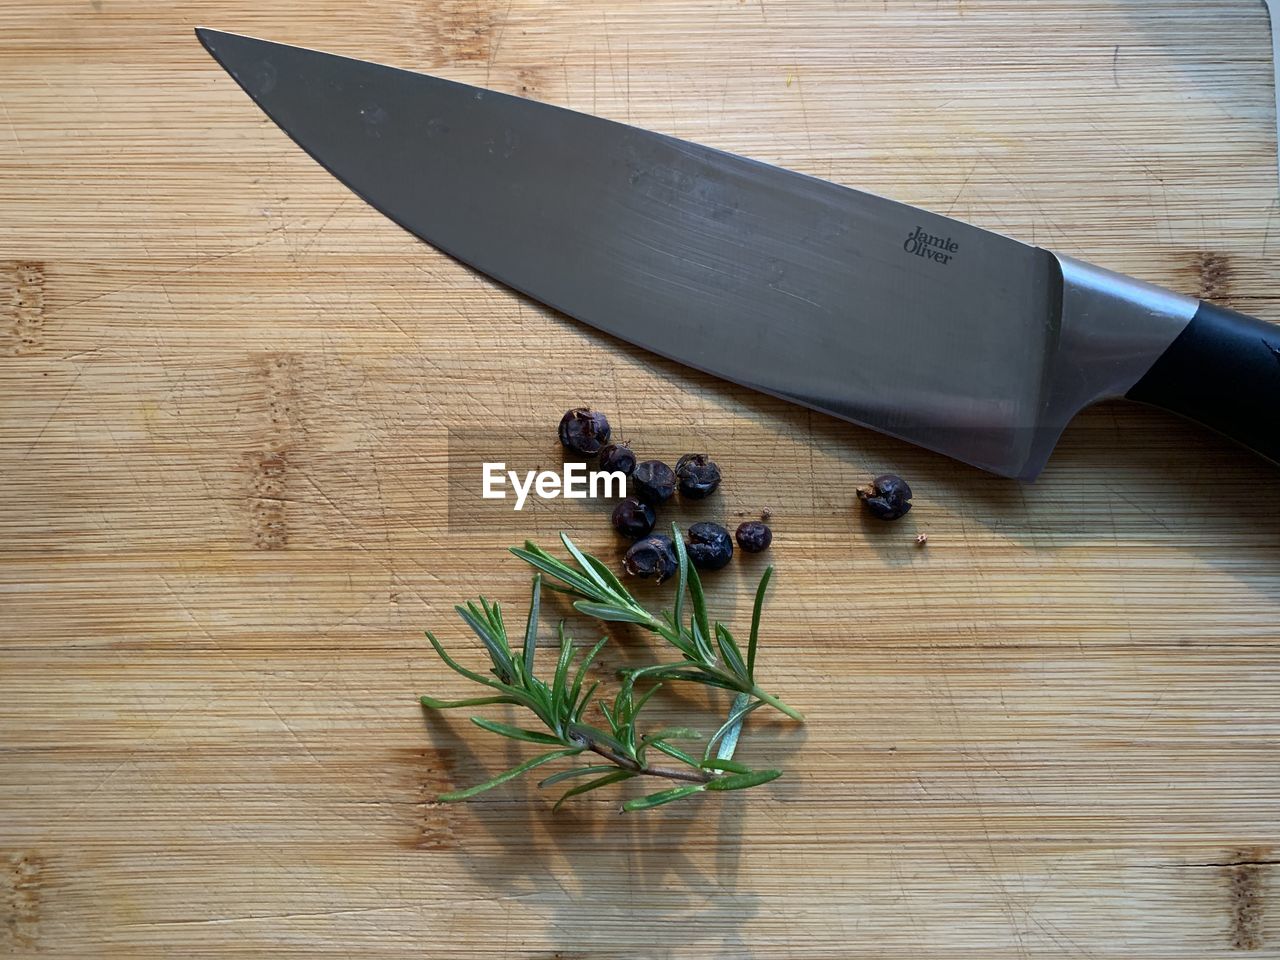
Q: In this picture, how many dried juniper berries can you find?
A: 9